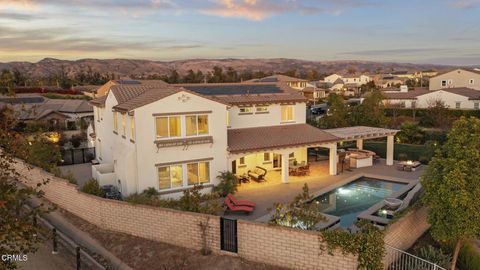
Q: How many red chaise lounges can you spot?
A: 2